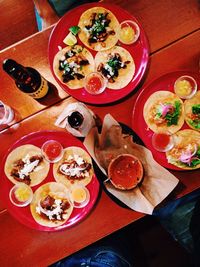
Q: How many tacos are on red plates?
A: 9